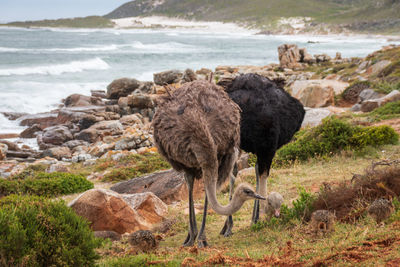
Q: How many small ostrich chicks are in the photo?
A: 3